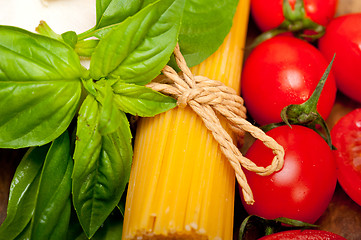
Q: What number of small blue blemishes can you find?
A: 0